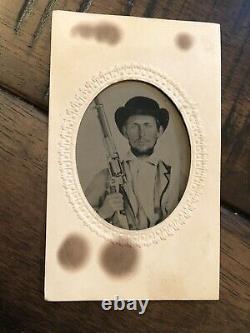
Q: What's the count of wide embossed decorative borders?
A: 1